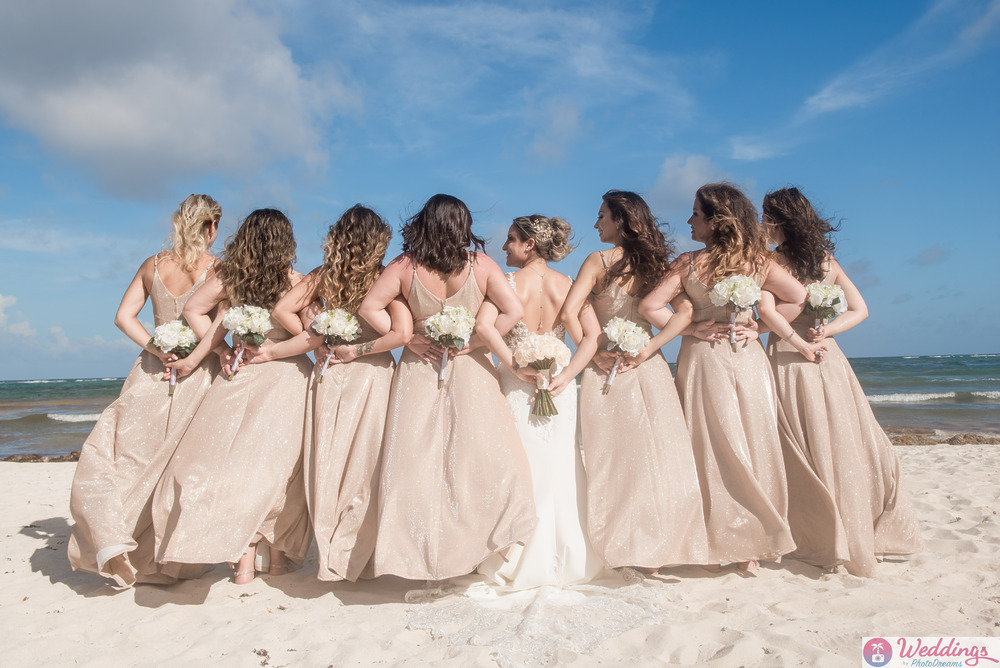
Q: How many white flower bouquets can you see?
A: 8